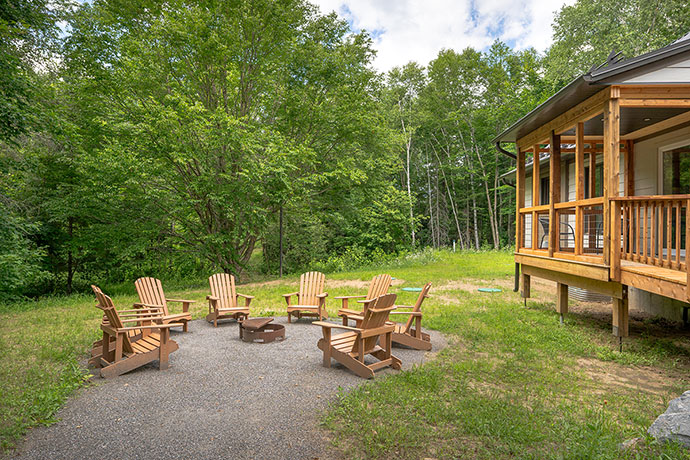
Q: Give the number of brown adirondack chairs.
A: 8